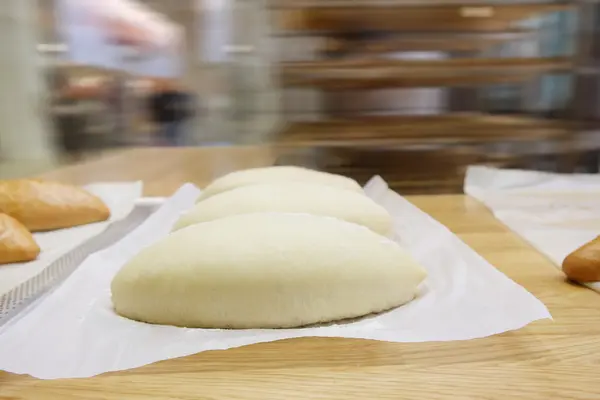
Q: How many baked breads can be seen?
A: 3